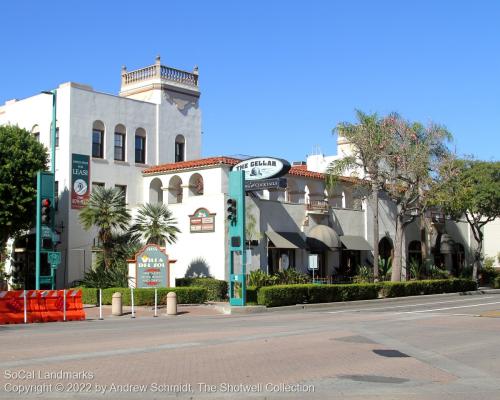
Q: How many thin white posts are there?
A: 5